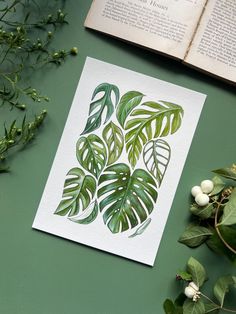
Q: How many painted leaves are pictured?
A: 10